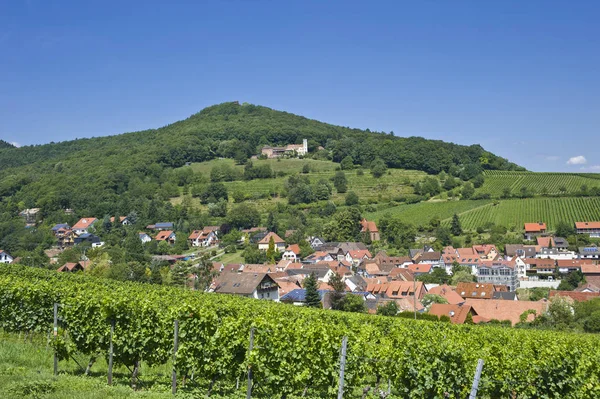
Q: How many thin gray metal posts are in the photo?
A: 6